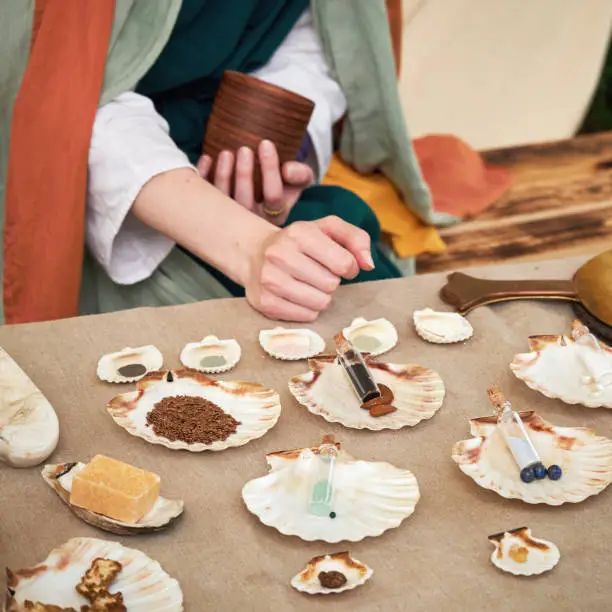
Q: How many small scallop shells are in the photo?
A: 7